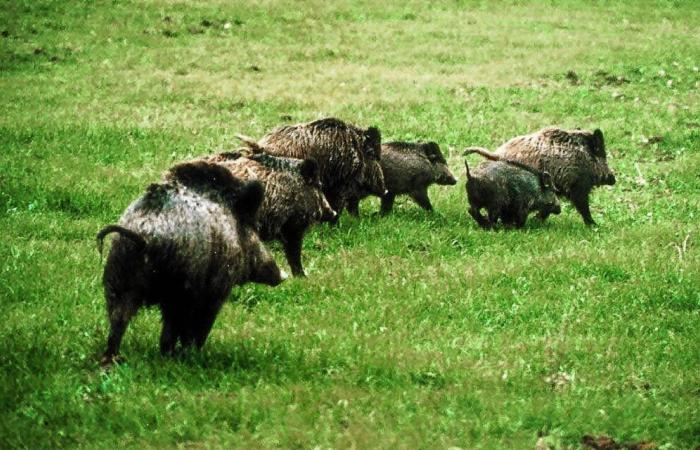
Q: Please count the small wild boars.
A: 2